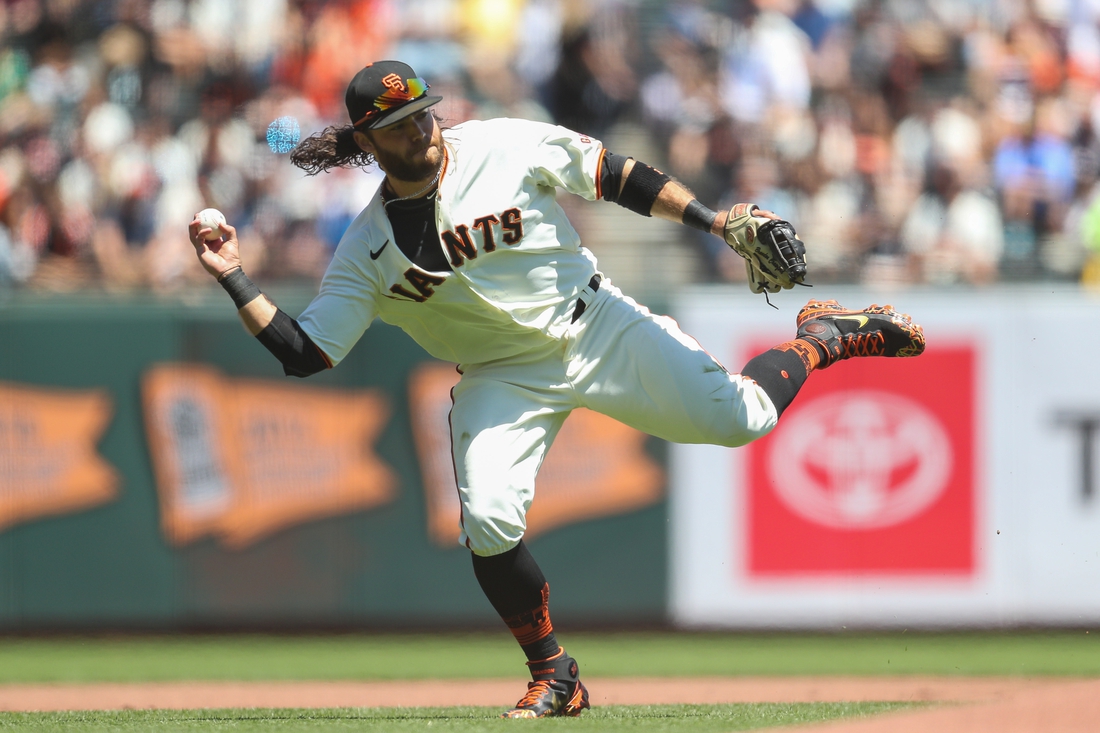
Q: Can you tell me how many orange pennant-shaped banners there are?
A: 3